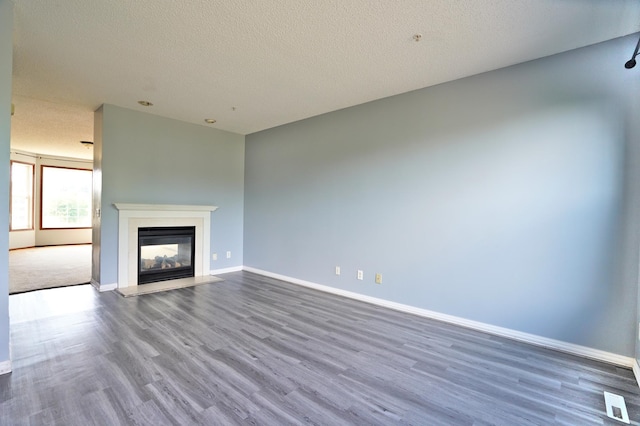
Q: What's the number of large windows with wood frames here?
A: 2